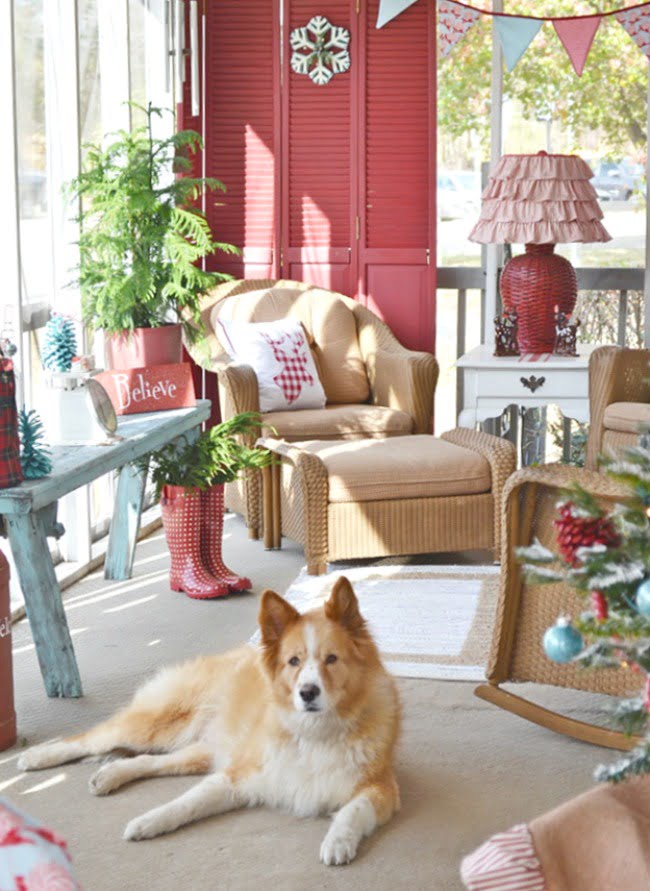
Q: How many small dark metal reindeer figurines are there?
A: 2